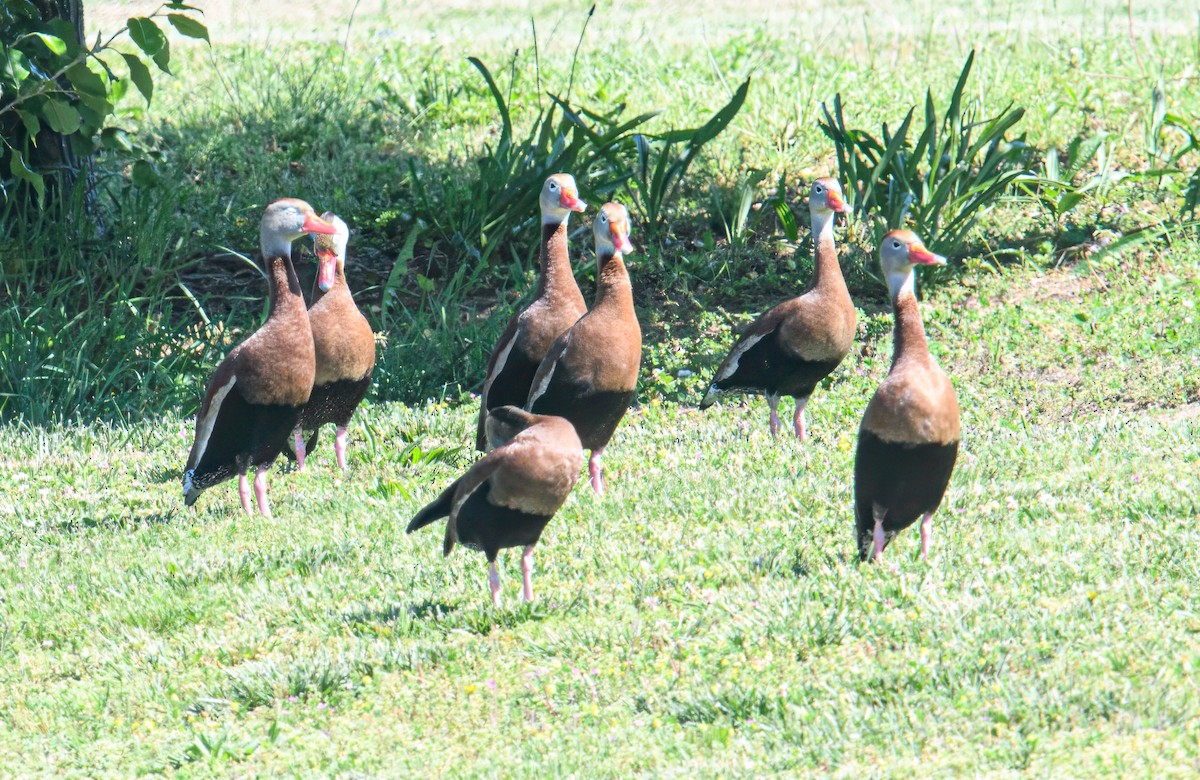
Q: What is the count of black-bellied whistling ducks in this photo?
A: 7